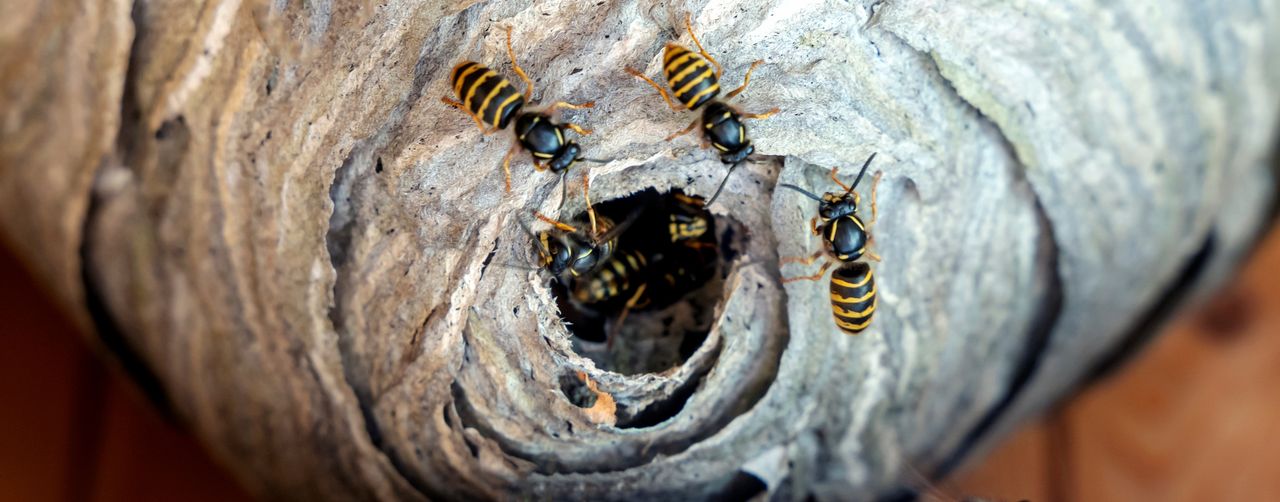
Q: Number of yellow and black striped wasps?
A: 6